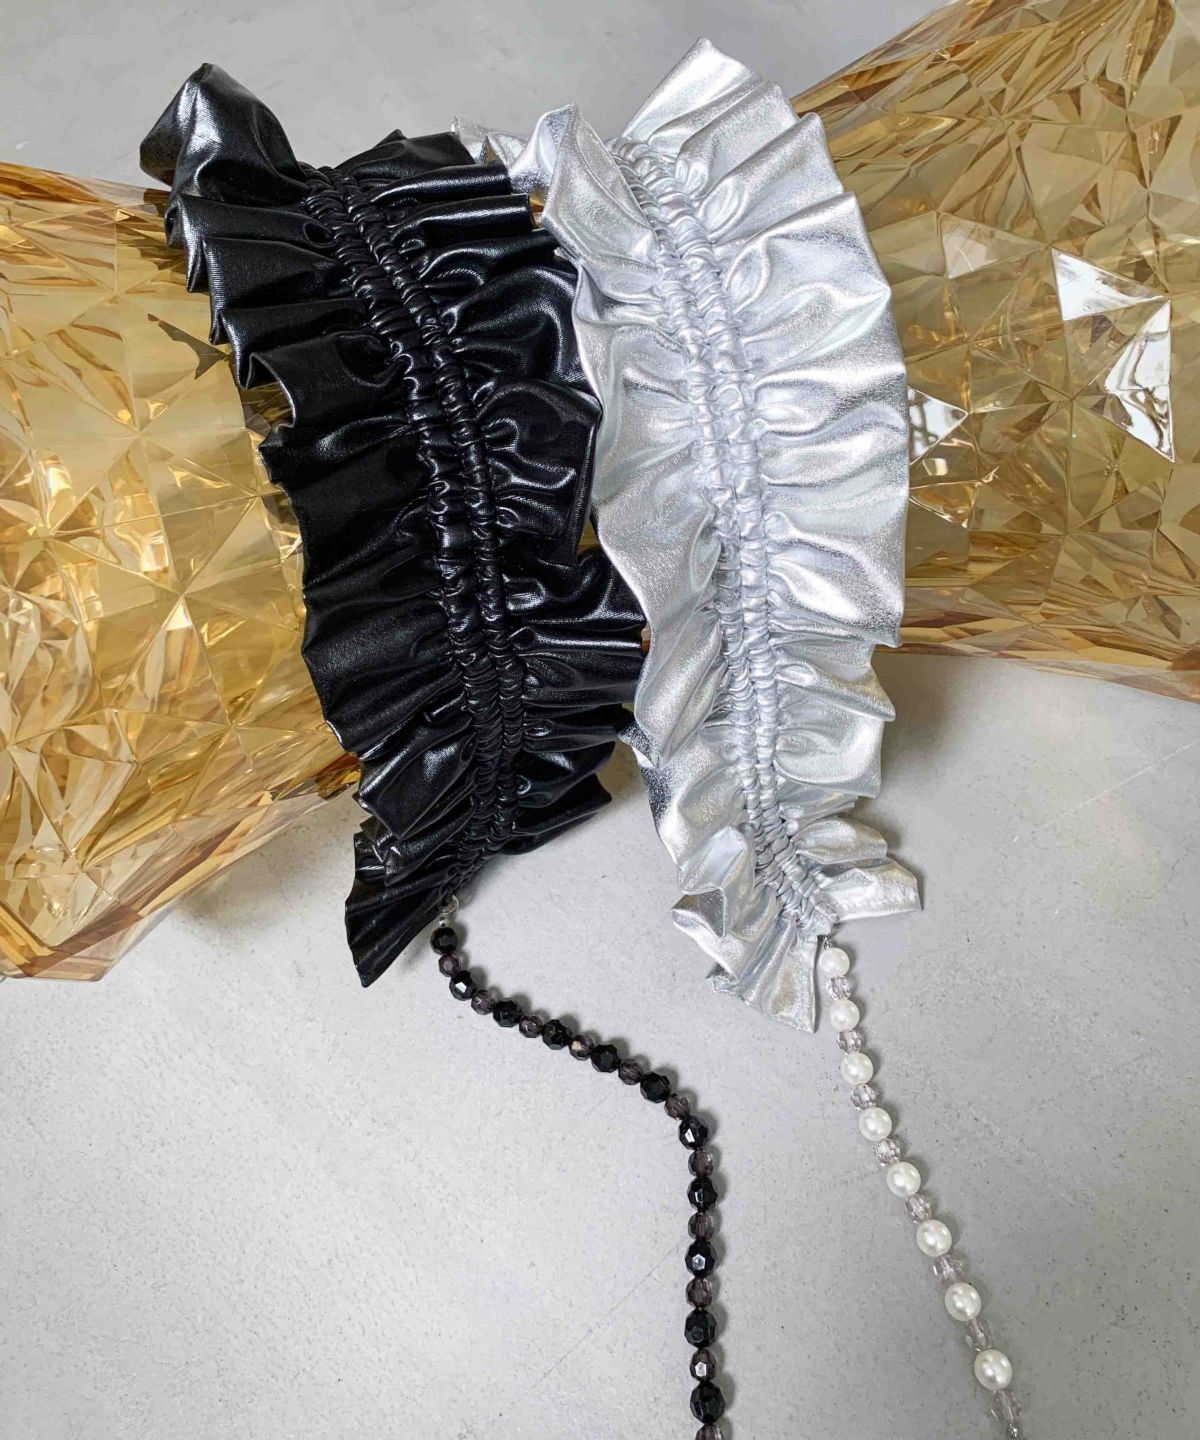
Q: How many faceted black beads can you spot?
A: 11